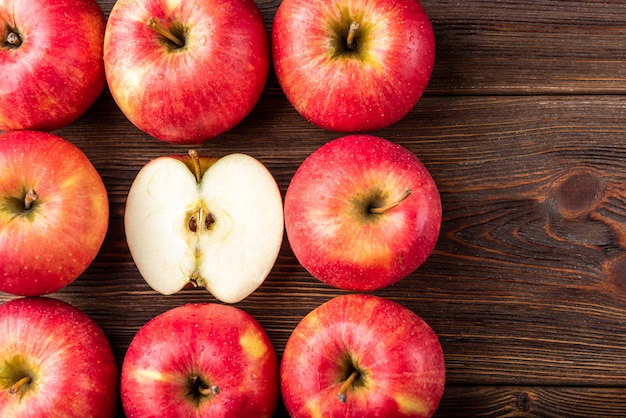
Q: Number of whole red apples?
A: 8